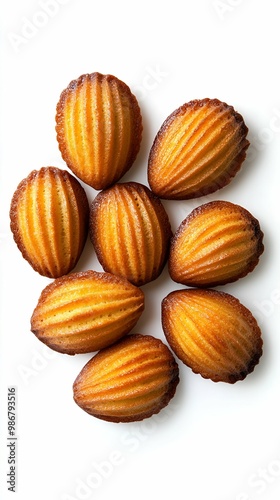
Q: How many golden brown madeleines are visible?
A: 8